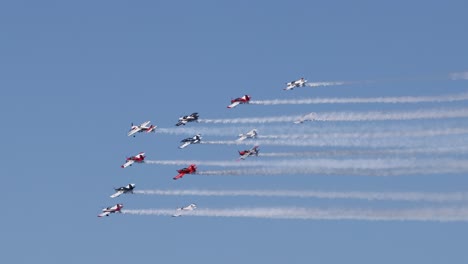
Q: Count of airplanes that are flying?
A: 13